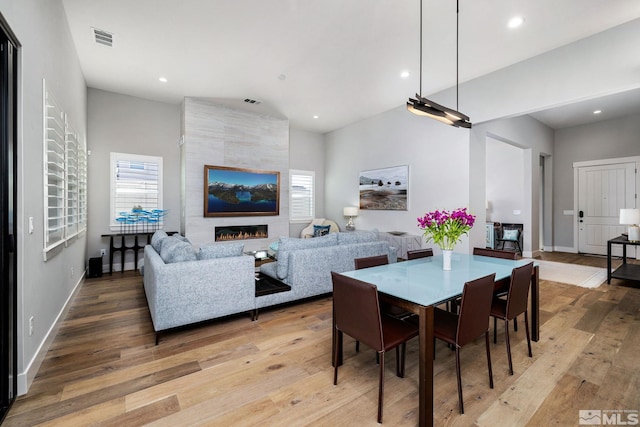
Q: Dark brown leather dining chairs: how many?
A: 6